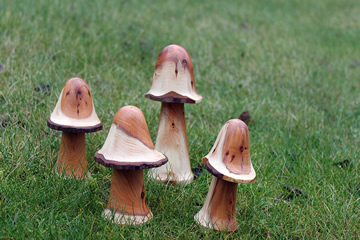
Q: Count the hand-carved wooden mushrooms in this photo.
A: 4